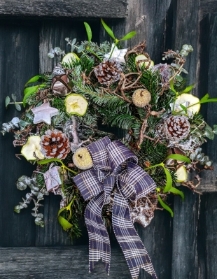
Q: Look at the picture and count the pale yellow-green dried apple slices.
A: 6